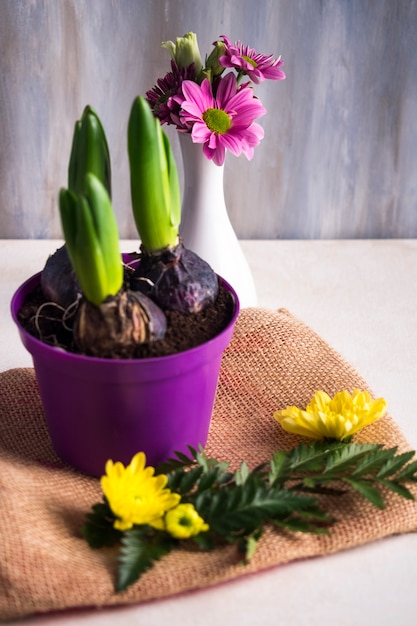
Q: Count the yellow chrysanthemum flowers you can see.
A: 3